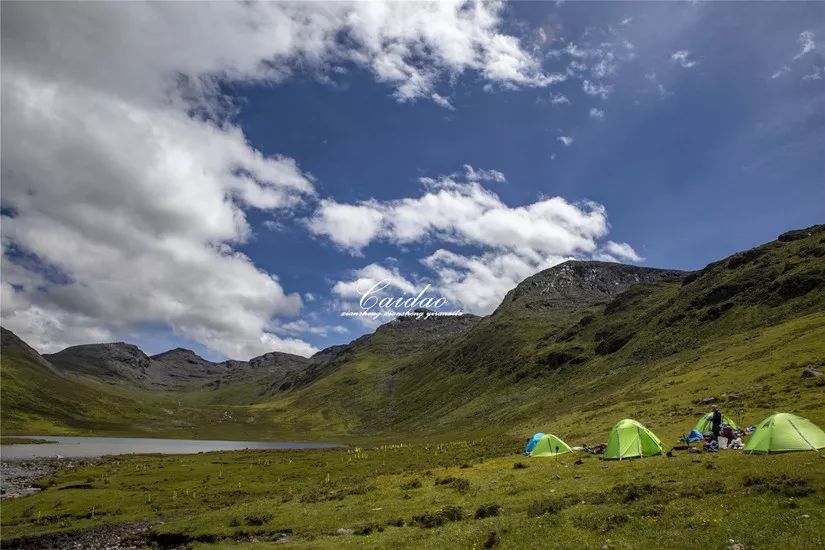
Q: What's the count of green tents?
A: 4